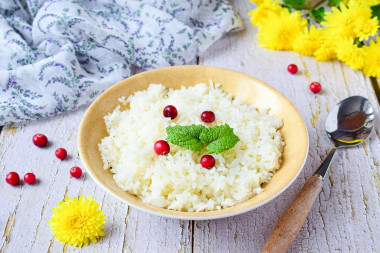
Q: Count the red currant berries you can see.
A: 11